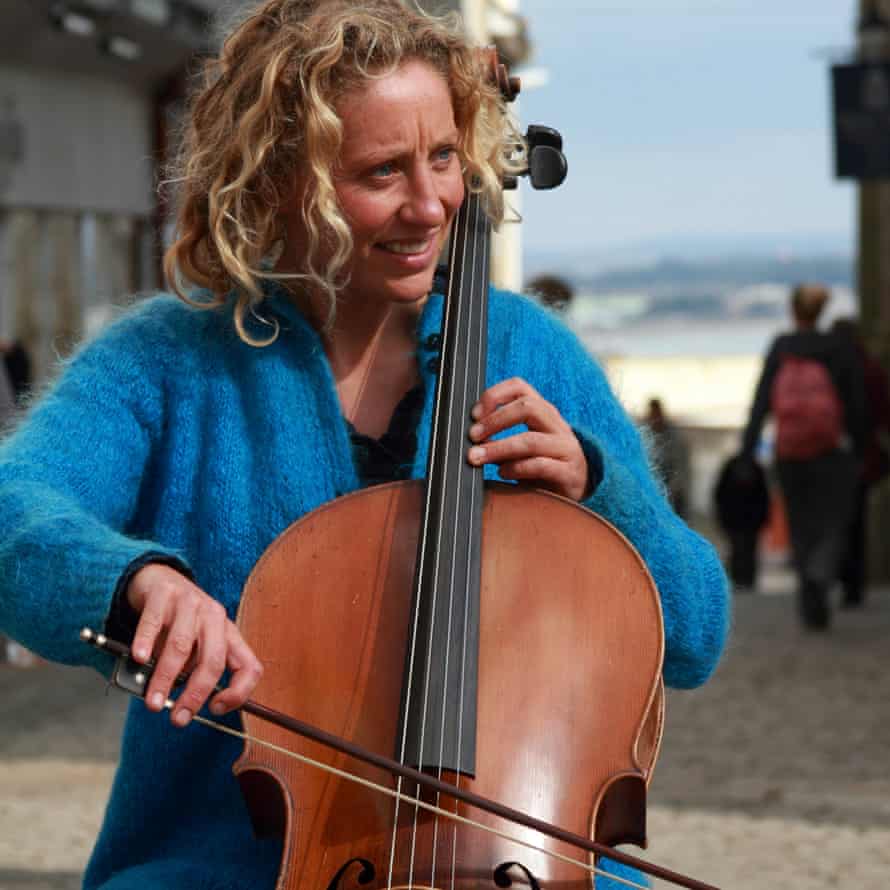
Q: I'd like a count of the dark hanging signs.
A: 1